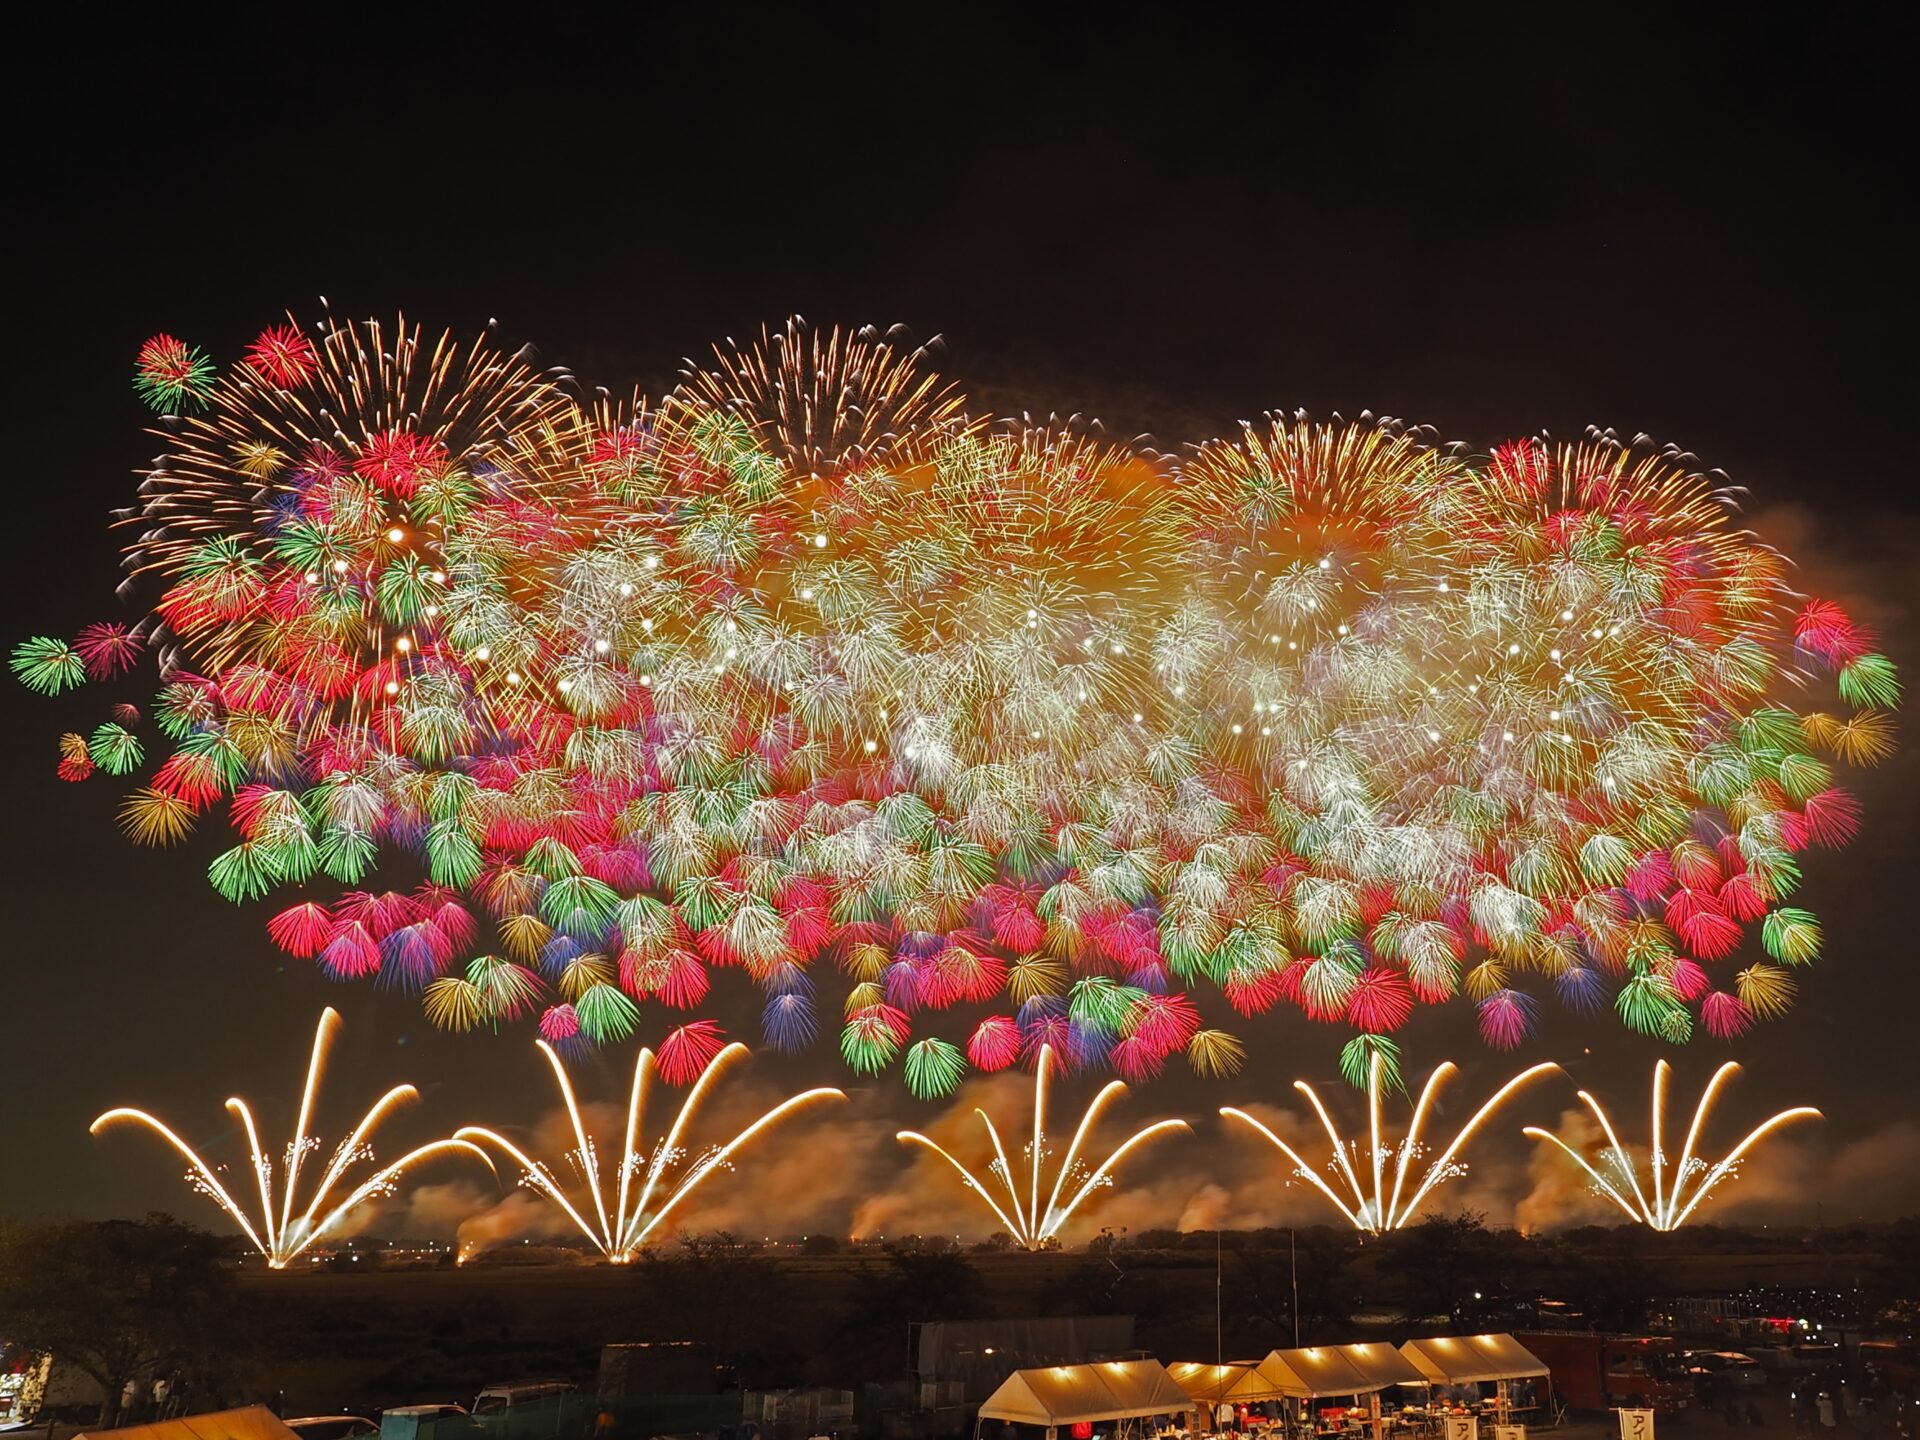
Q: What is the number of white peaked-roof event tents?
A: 4